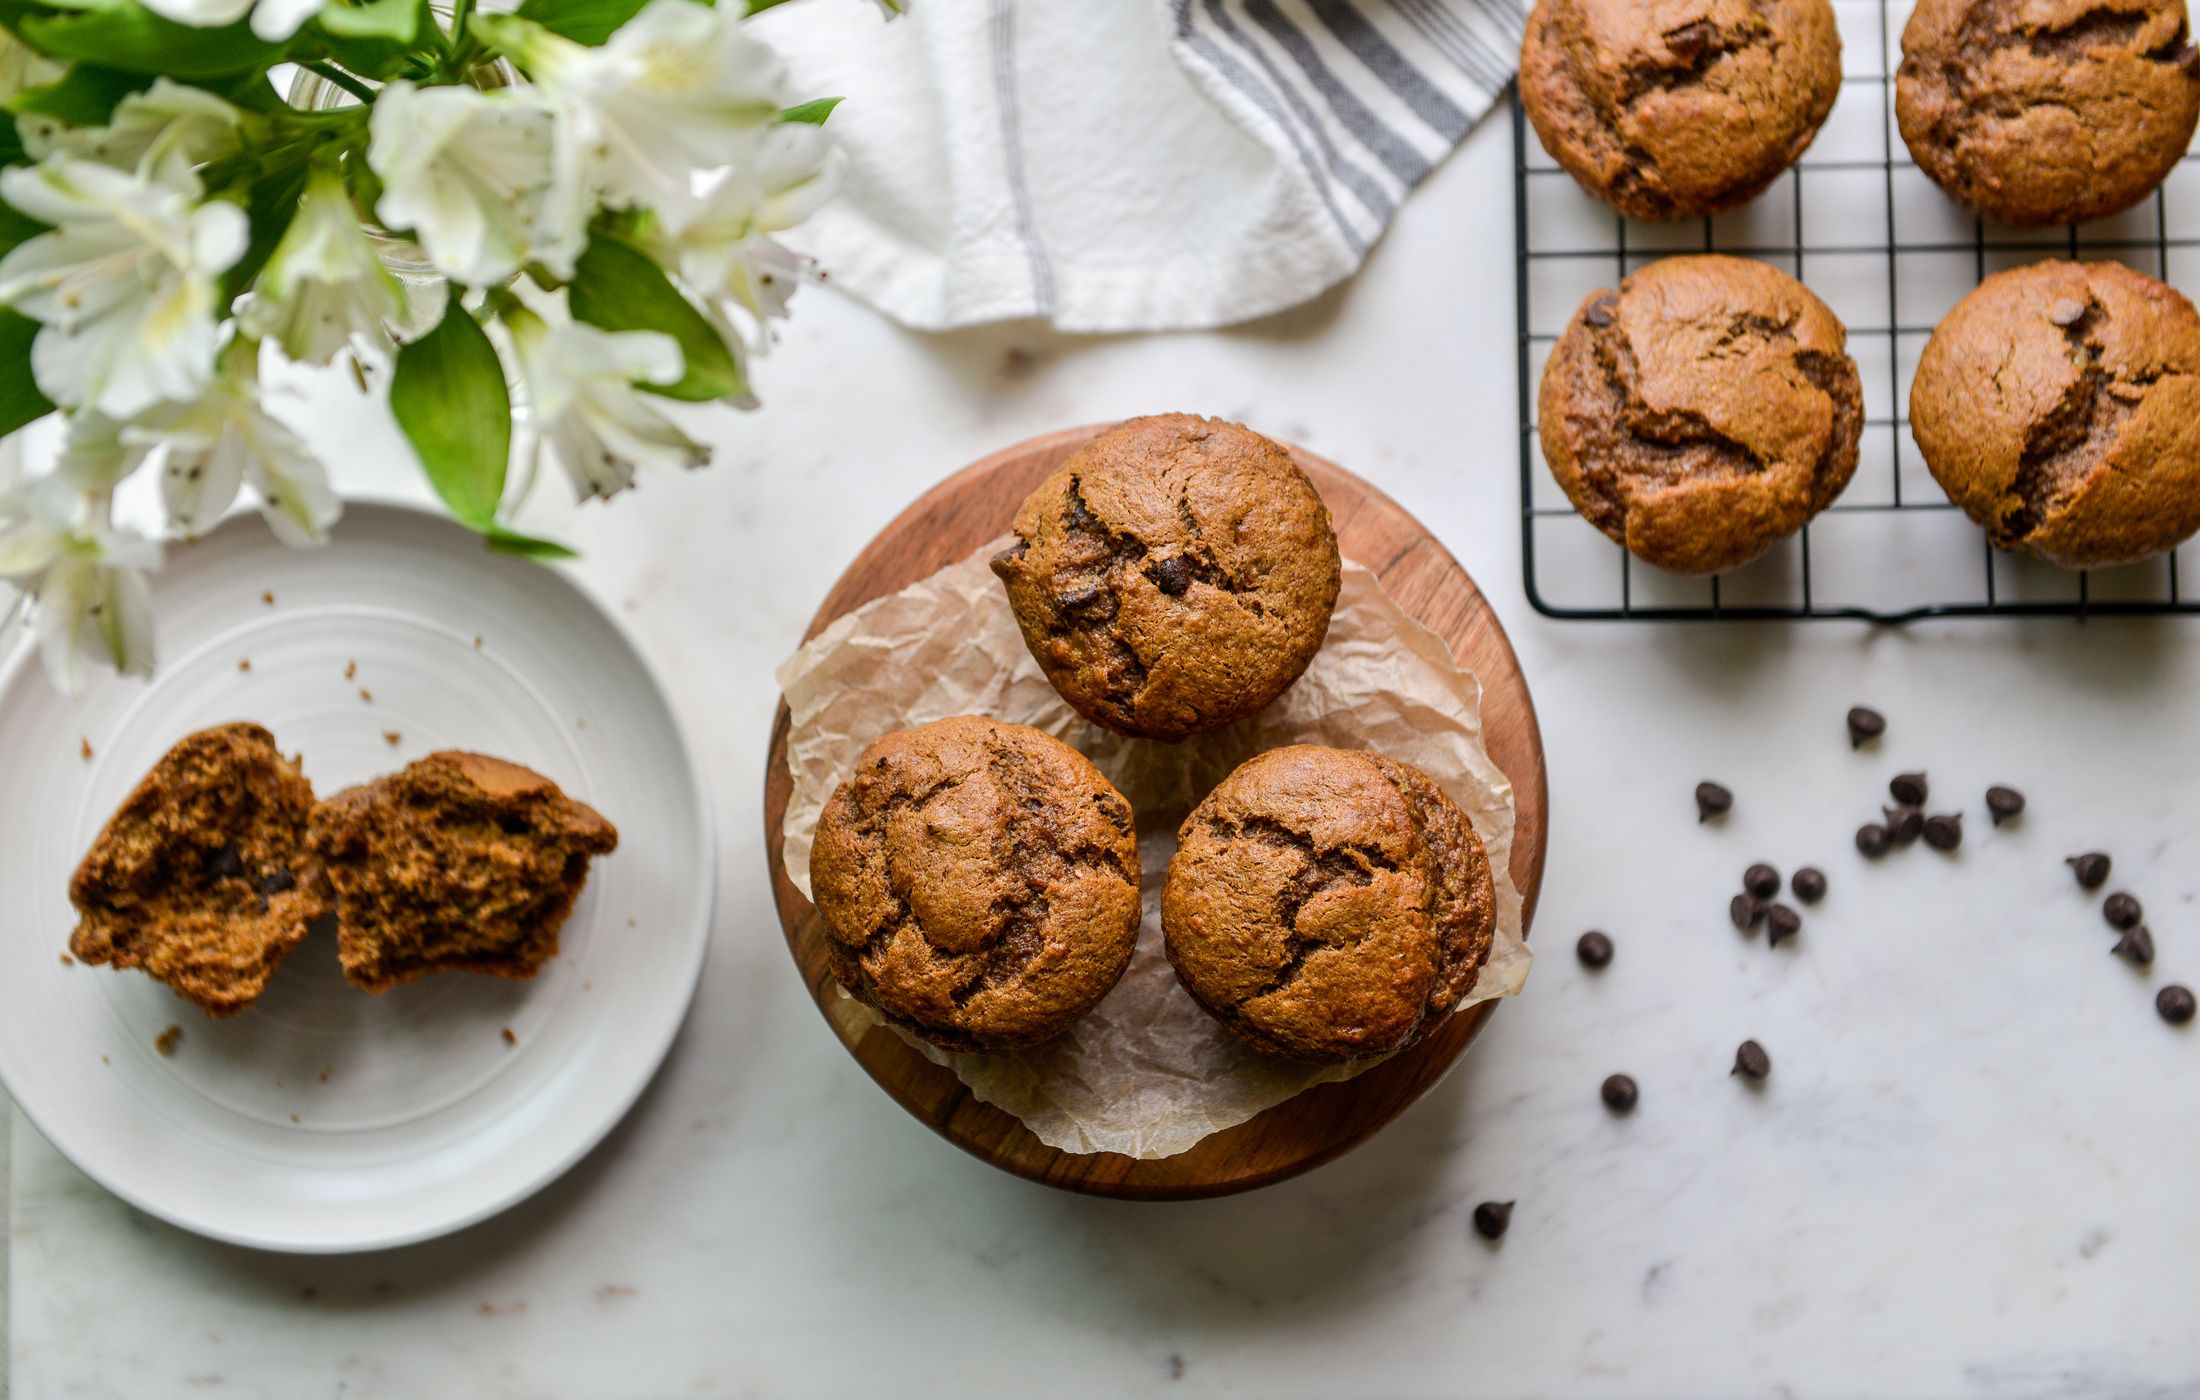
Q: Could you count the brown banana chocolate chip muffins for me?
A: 8